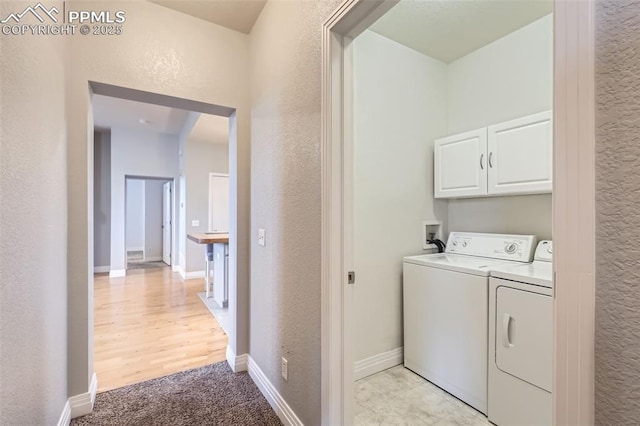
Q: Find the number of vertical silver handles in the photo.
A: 2